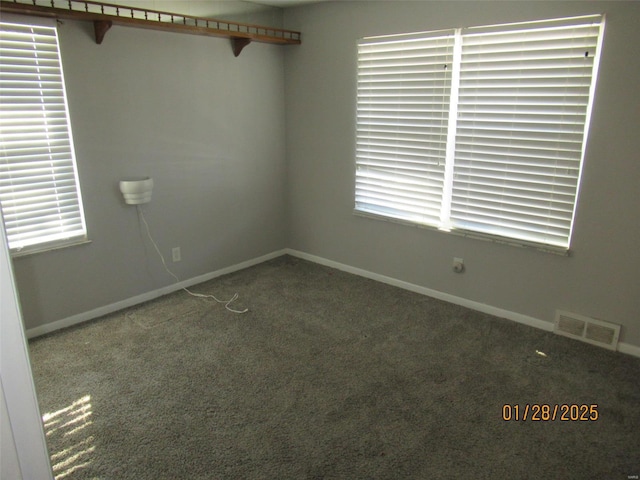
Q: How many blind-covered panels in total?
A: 3